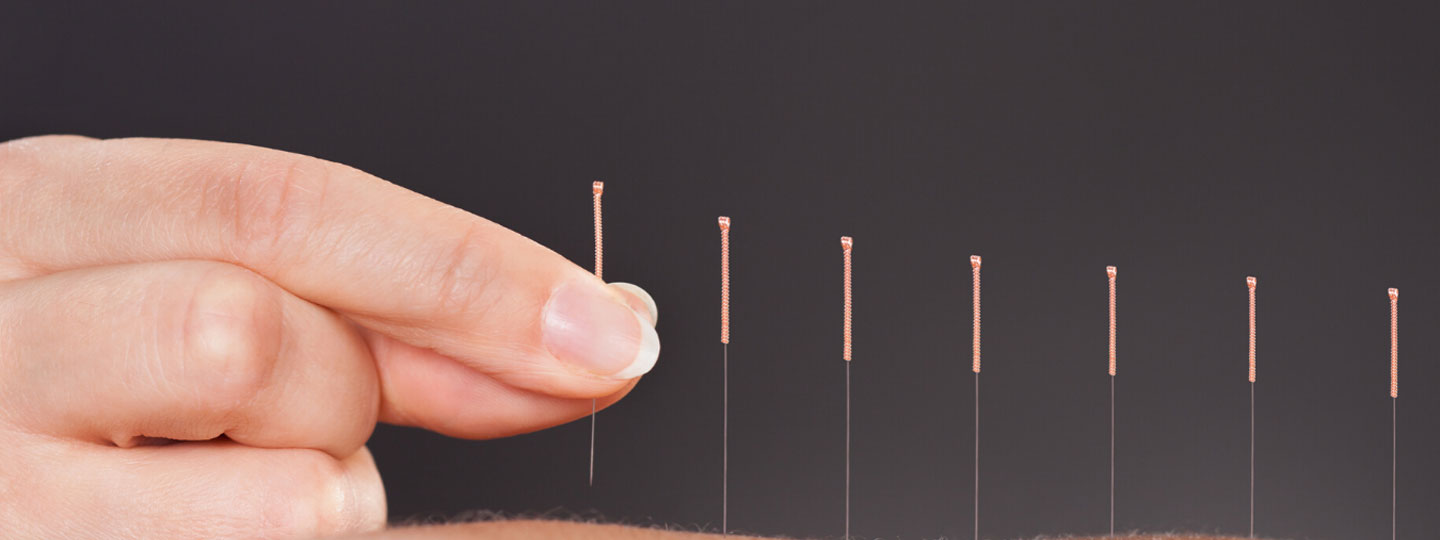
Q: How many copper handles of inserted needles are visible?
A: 6